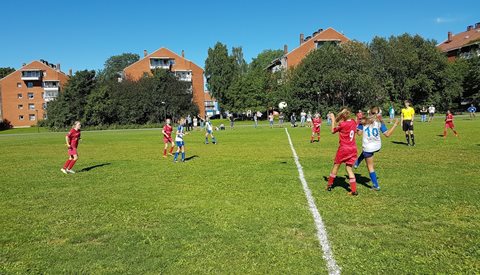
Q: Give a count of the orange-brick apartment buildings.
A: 4